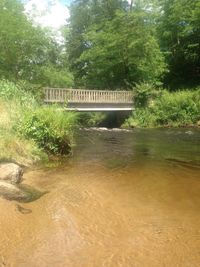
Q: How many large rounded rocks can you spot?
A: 2